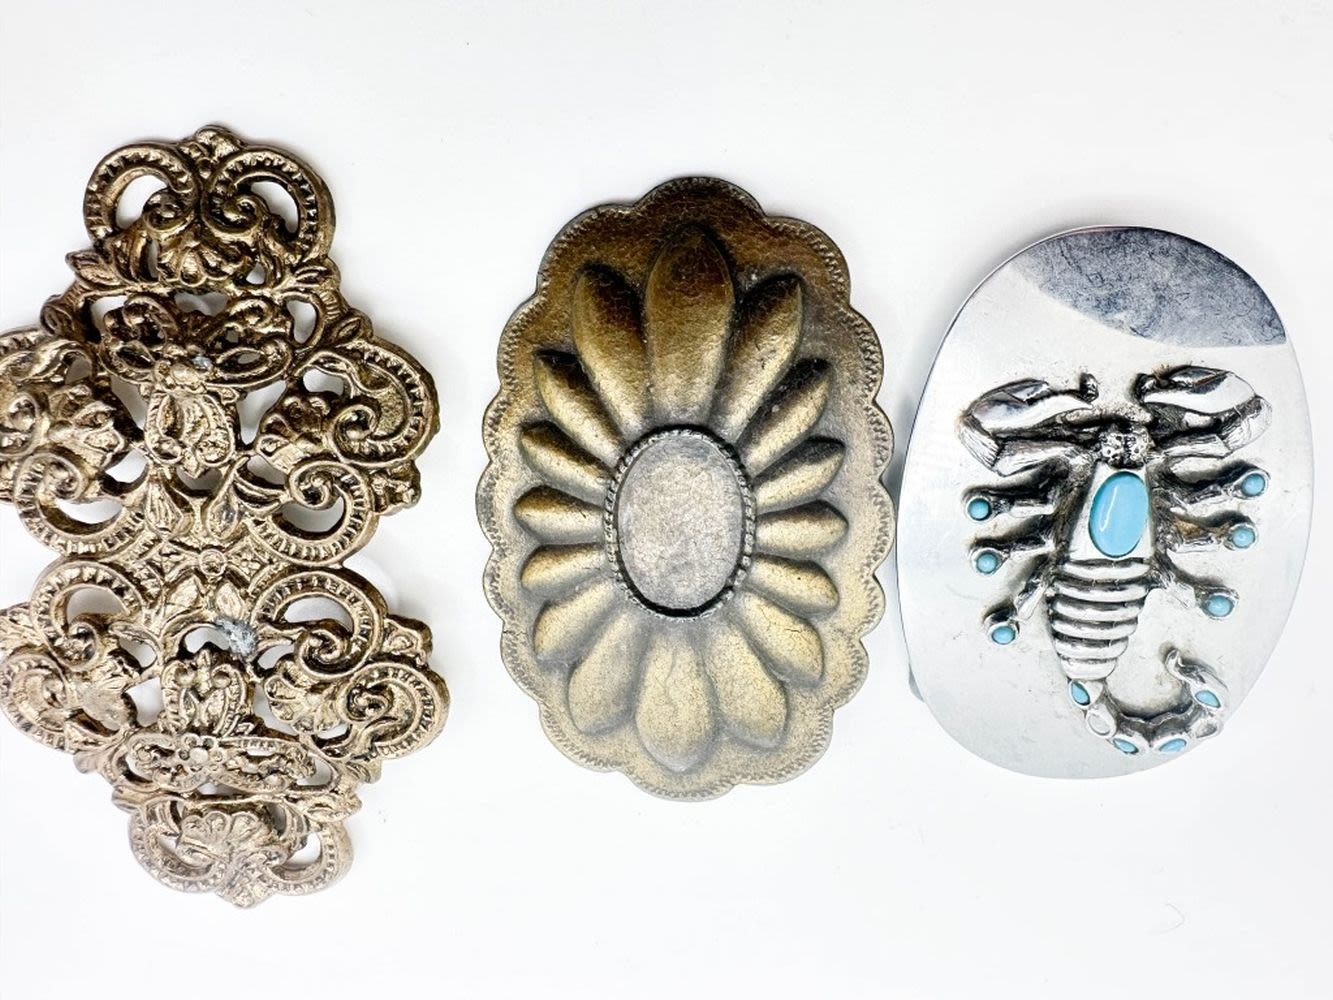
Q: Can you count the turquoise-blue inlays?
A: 11